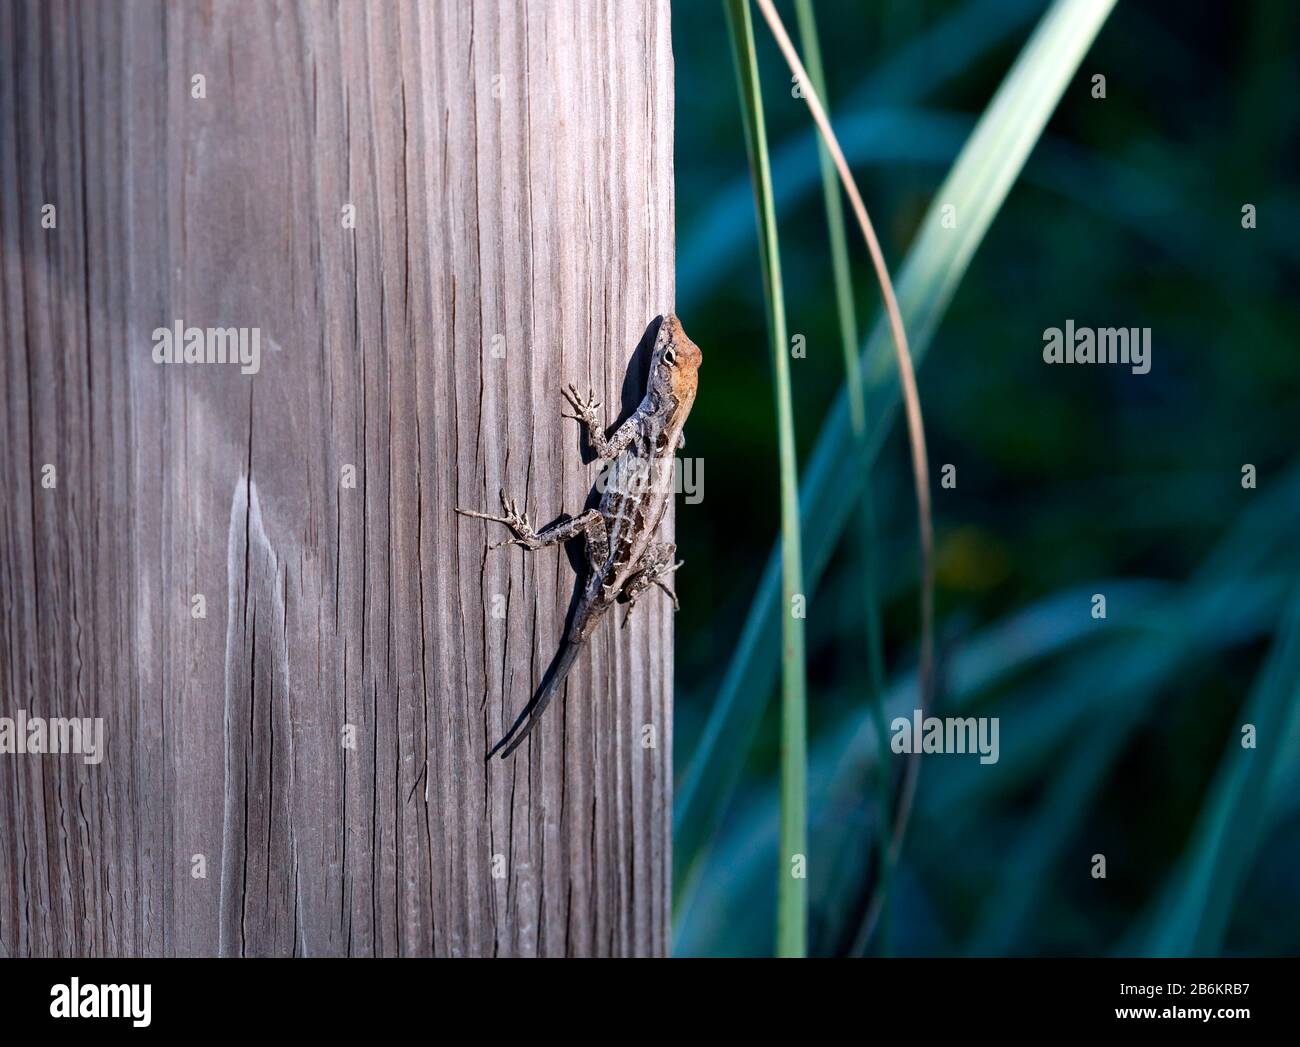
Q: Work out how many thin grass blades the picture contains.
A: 3